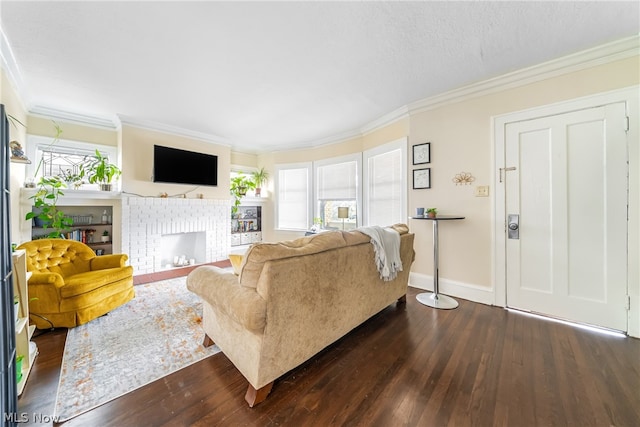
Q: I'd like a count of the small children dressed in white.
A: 0